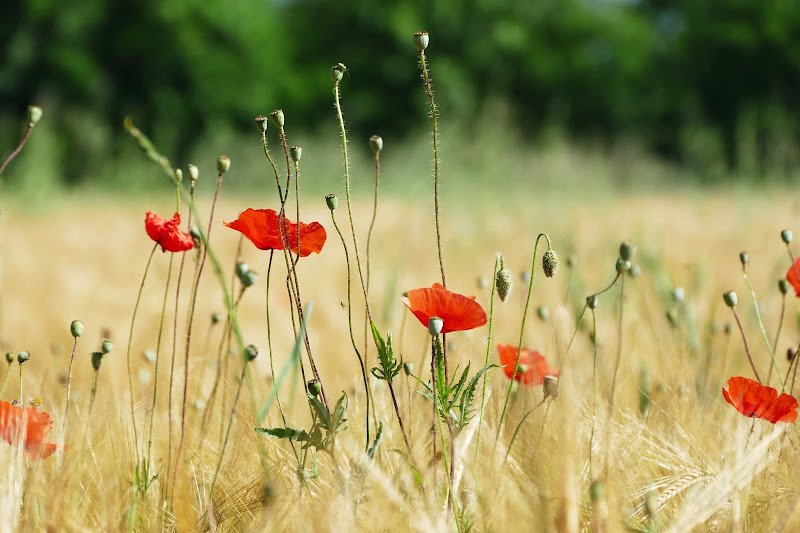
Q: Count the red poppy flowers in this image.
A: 7